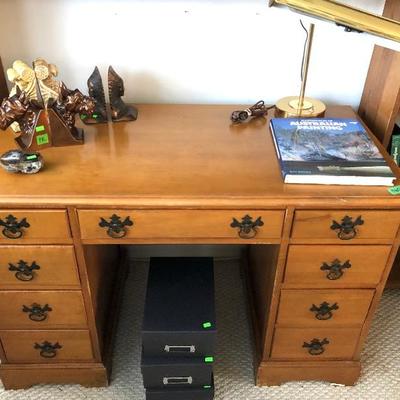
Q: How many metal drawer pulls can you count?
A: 10